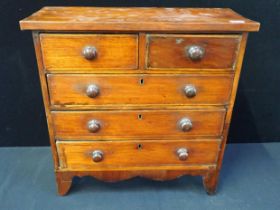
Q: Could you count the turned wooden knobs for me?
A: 8